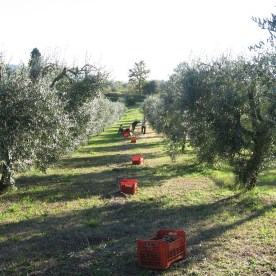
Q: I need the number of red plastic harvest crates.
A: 5